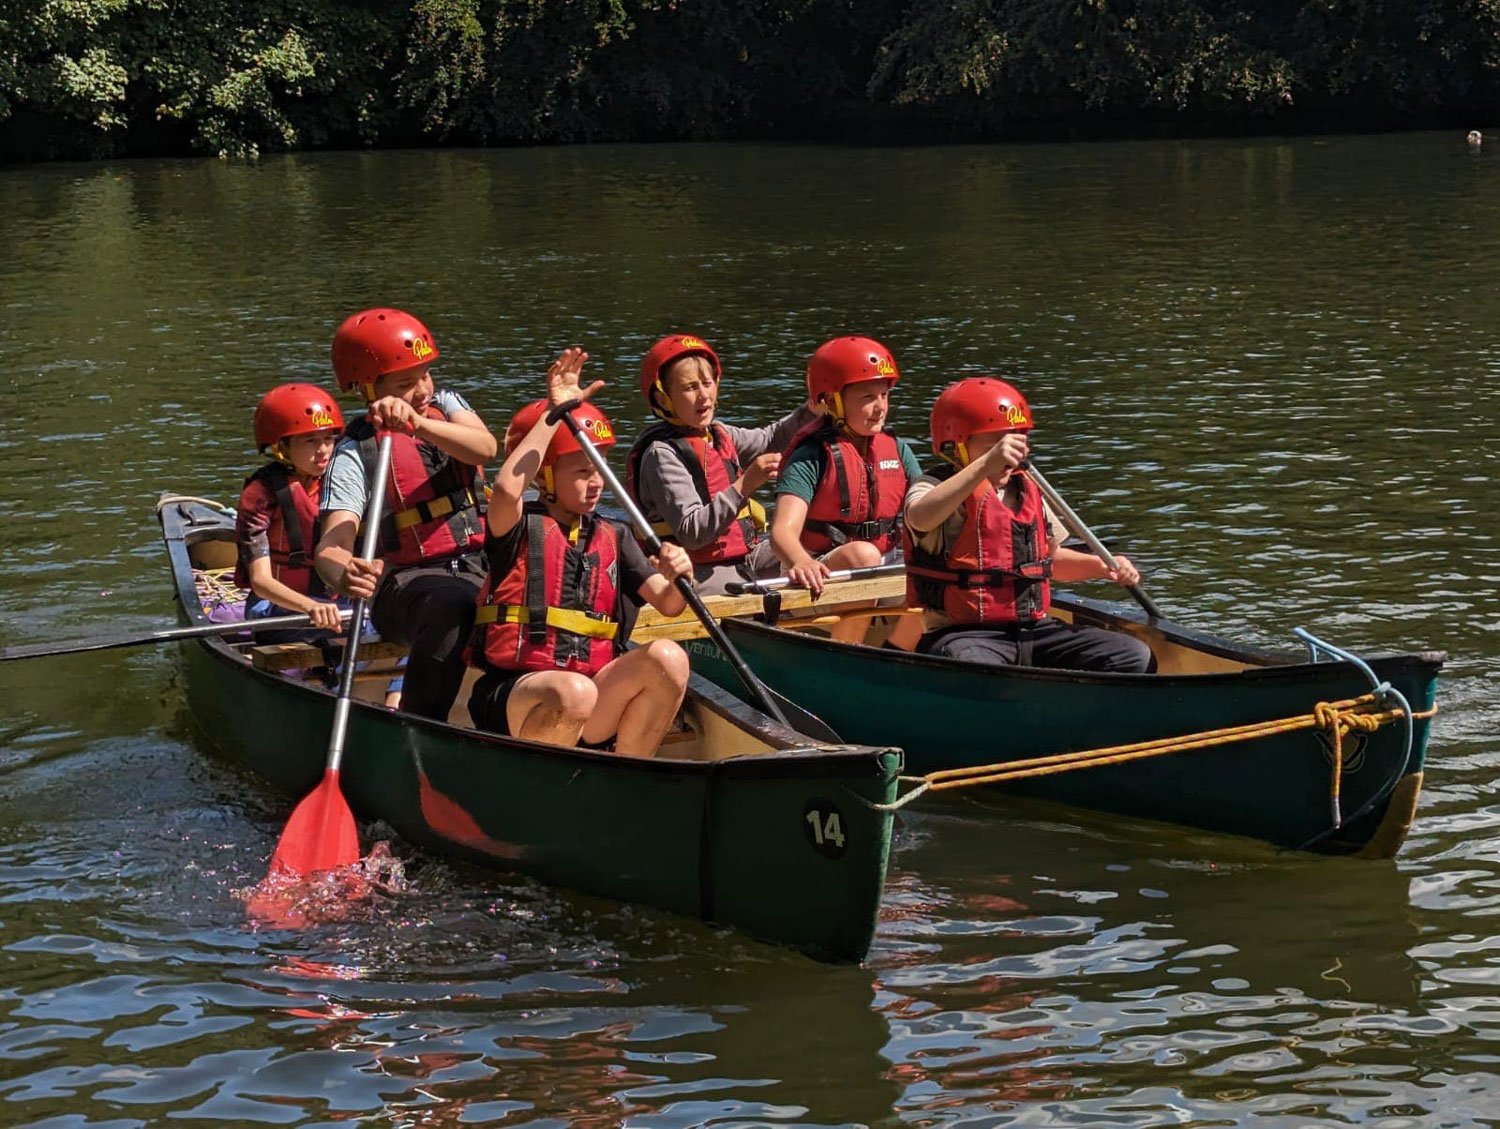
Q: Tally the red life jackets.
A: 6